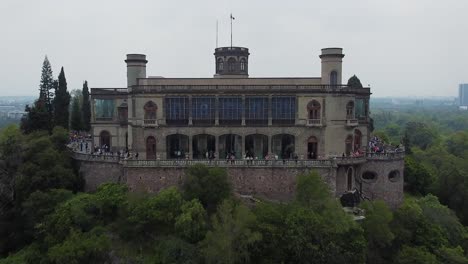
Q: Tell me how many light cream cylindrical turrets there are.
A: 2